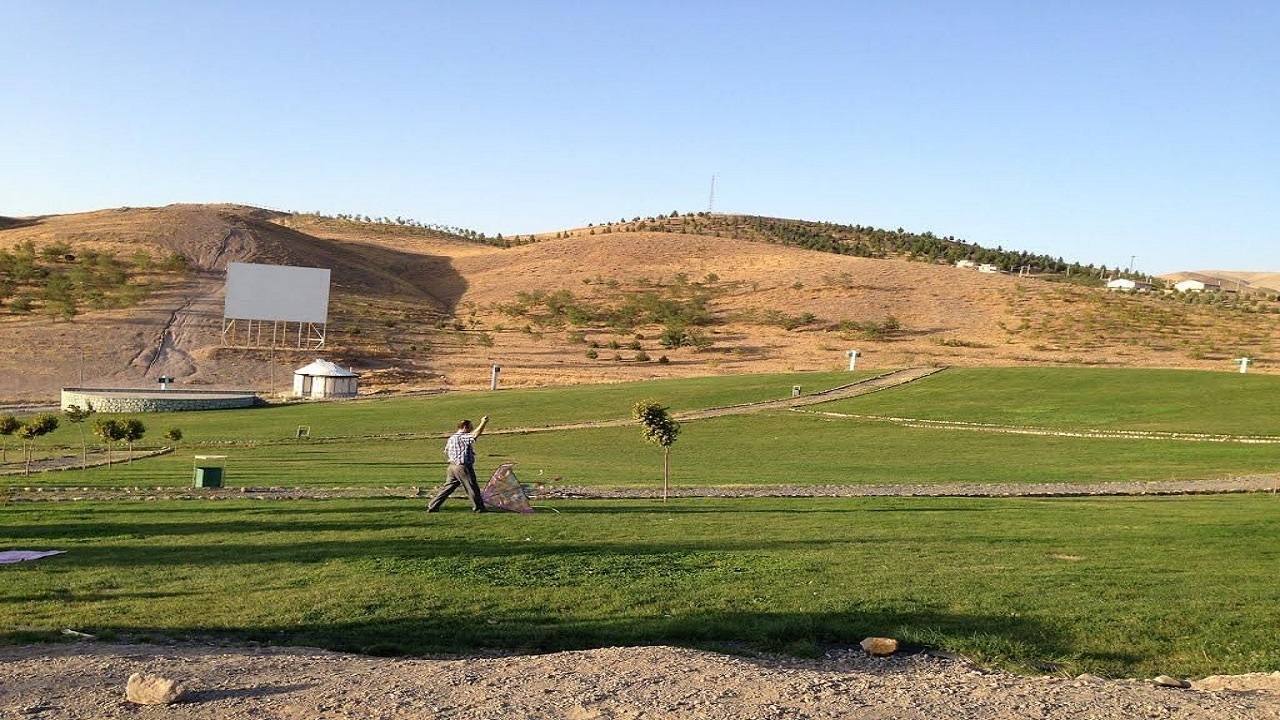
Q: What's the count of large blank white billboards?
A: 1